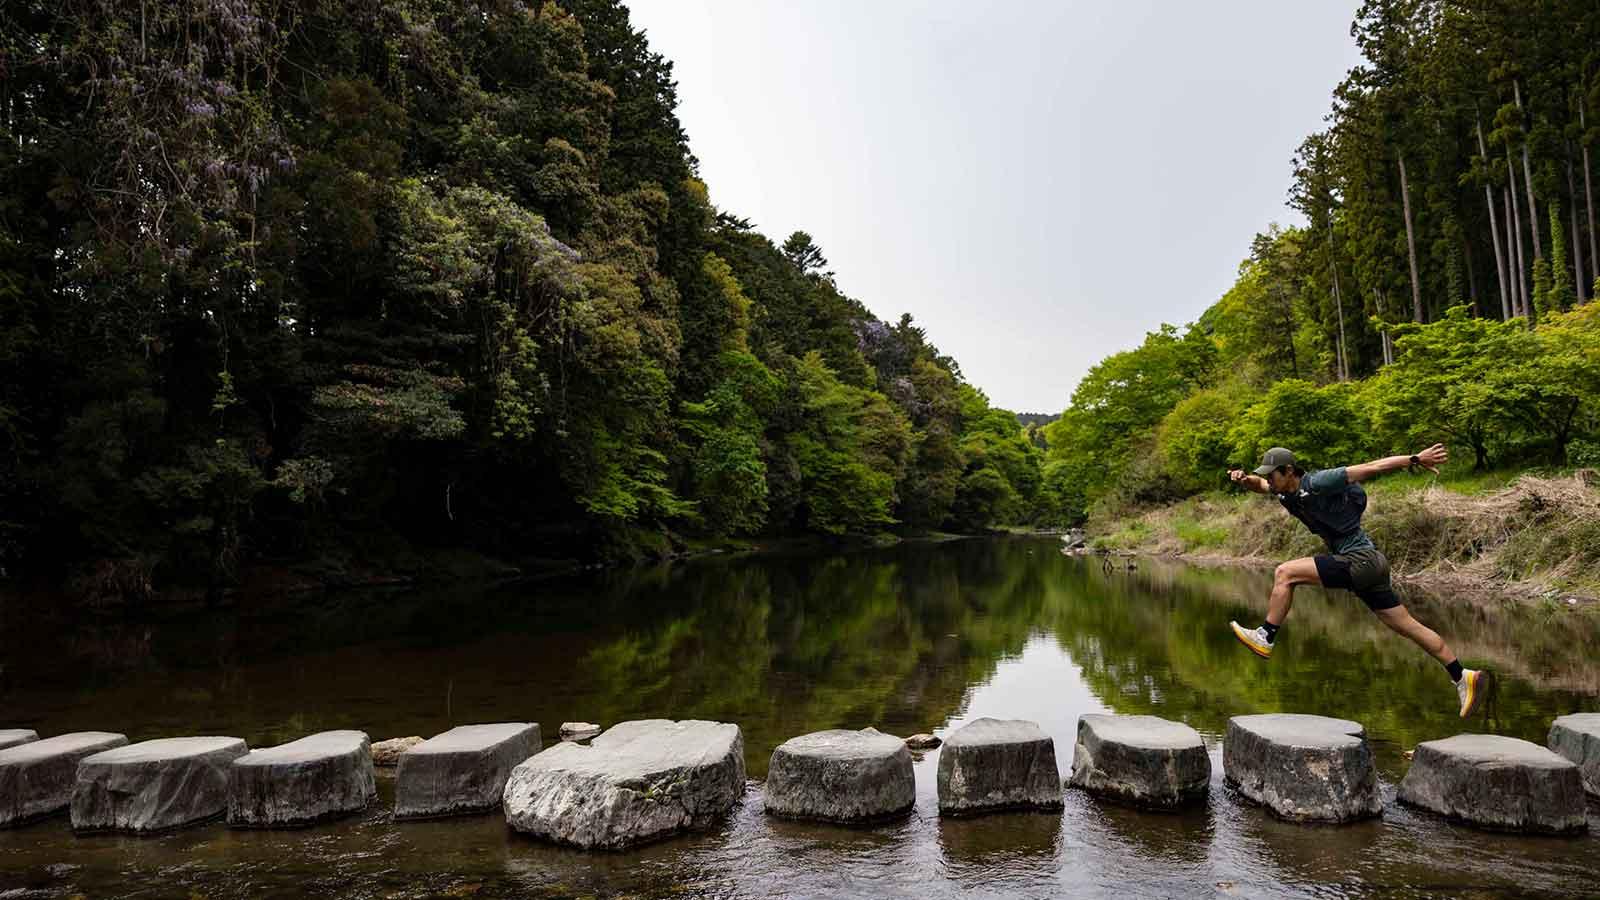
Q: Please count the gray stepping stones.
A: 12